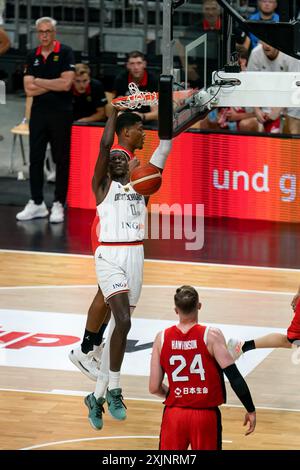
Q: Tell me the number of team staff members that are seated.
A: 2